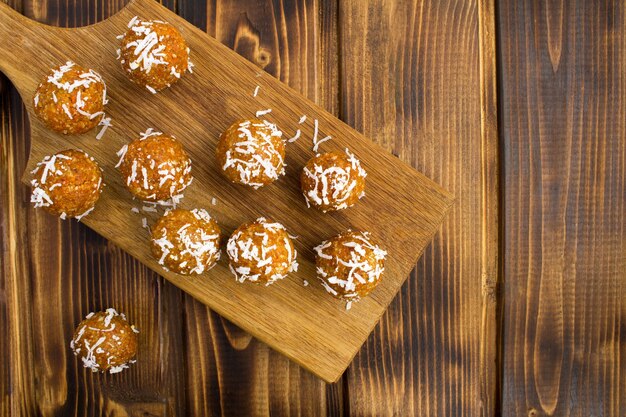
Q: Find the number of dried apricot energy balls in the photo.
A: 10